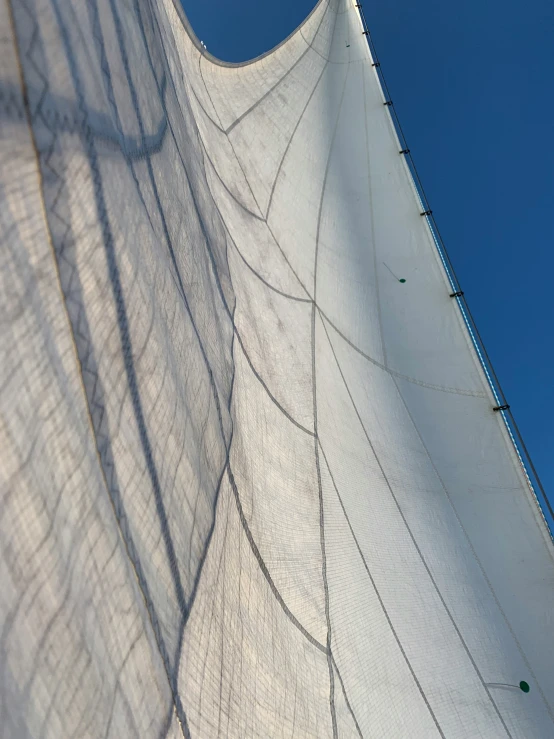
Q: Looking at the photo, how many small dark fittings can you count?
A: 8